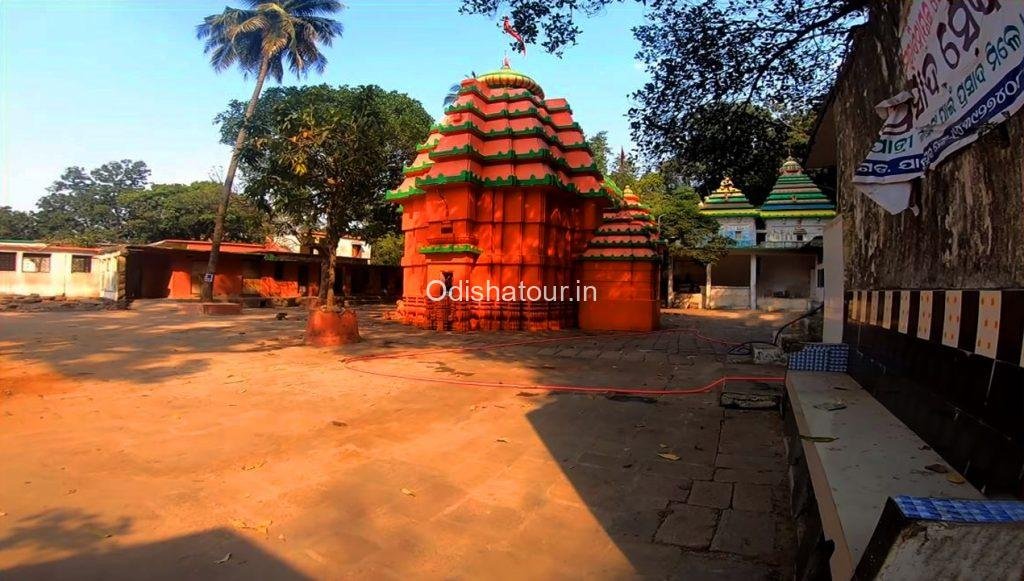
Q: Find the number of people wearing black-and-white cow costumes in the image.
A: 0